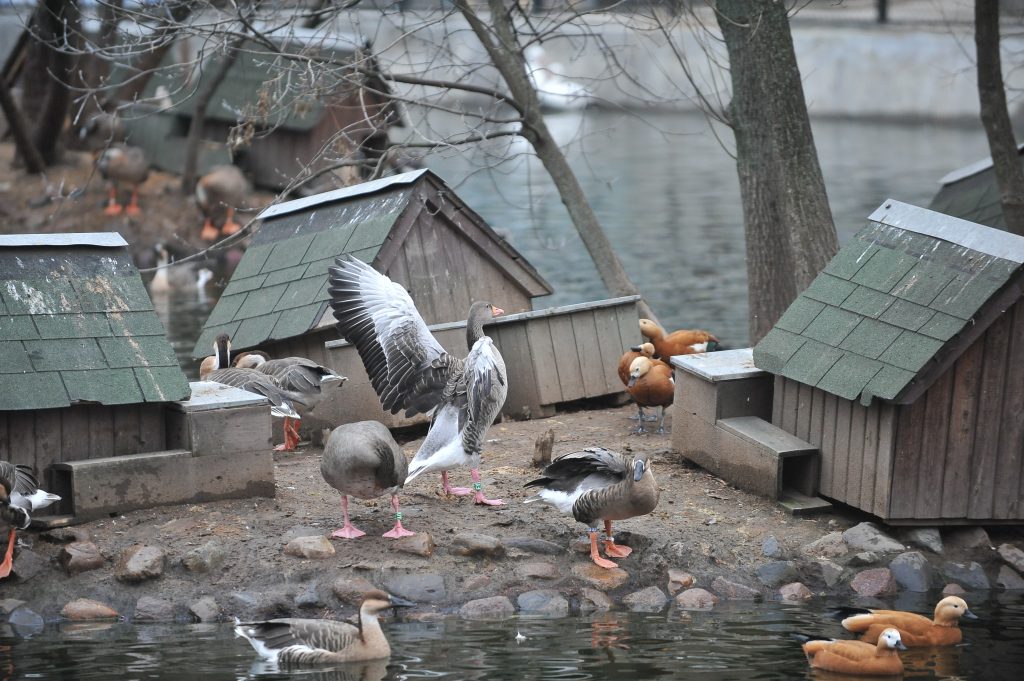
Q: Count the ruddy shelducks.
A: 5